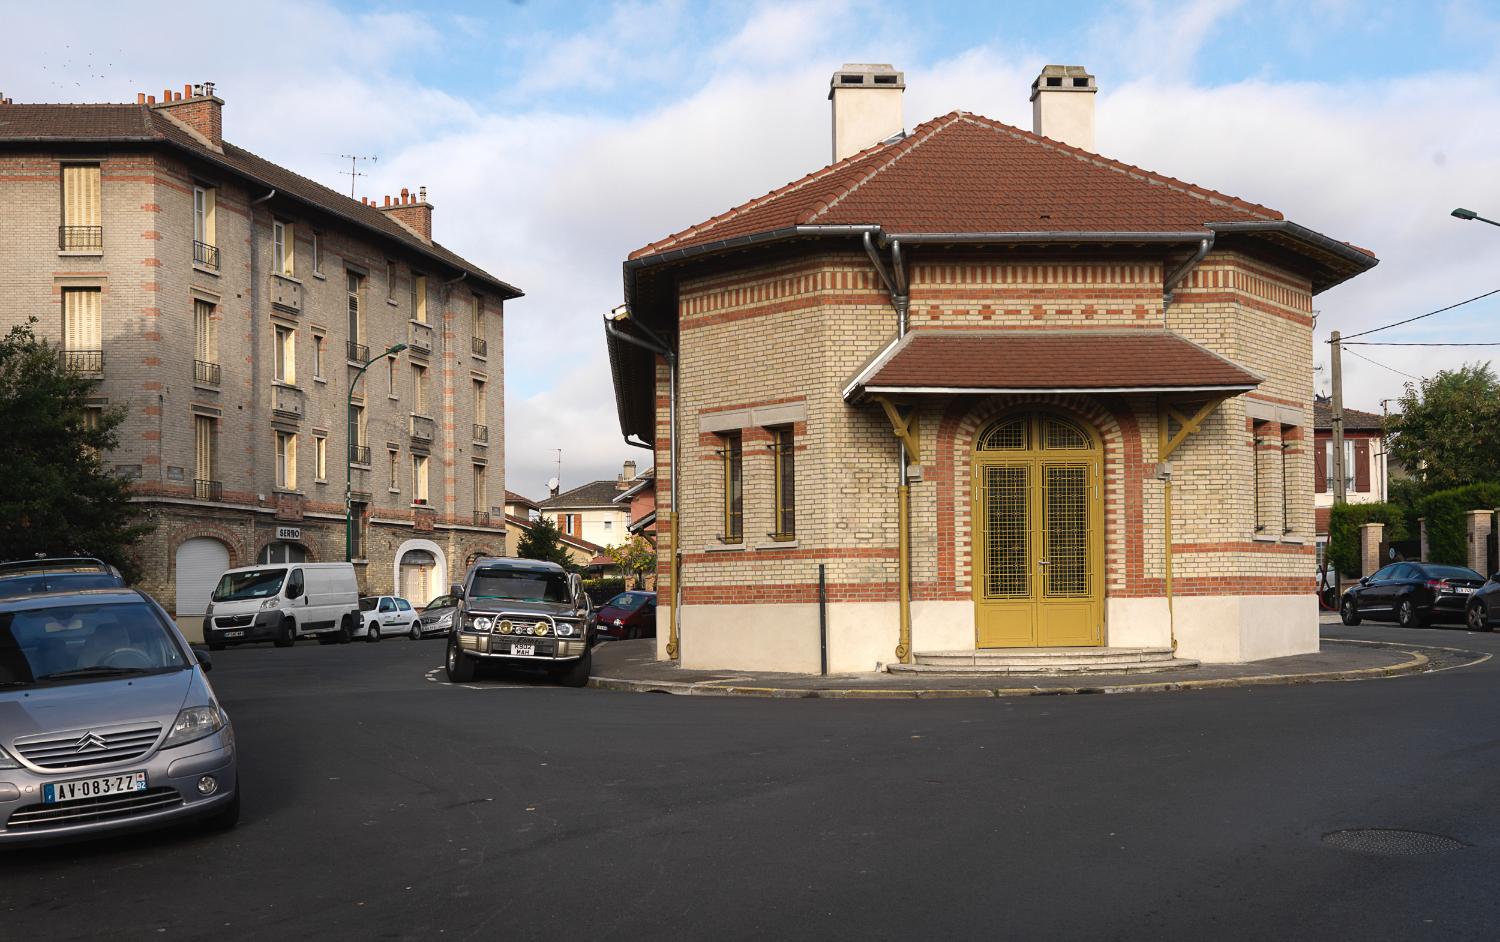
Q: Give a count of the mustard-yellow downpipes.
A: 3